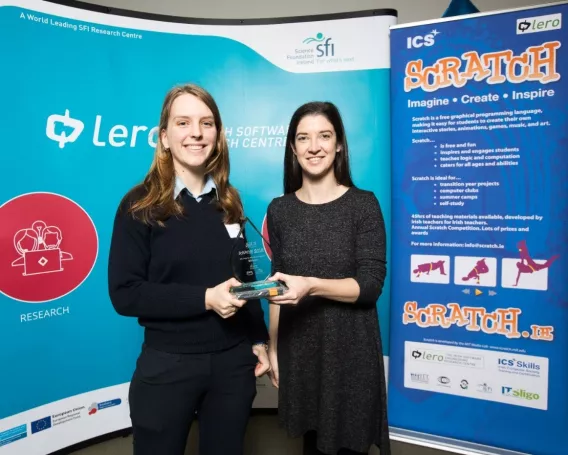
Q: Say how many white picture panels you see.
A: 3